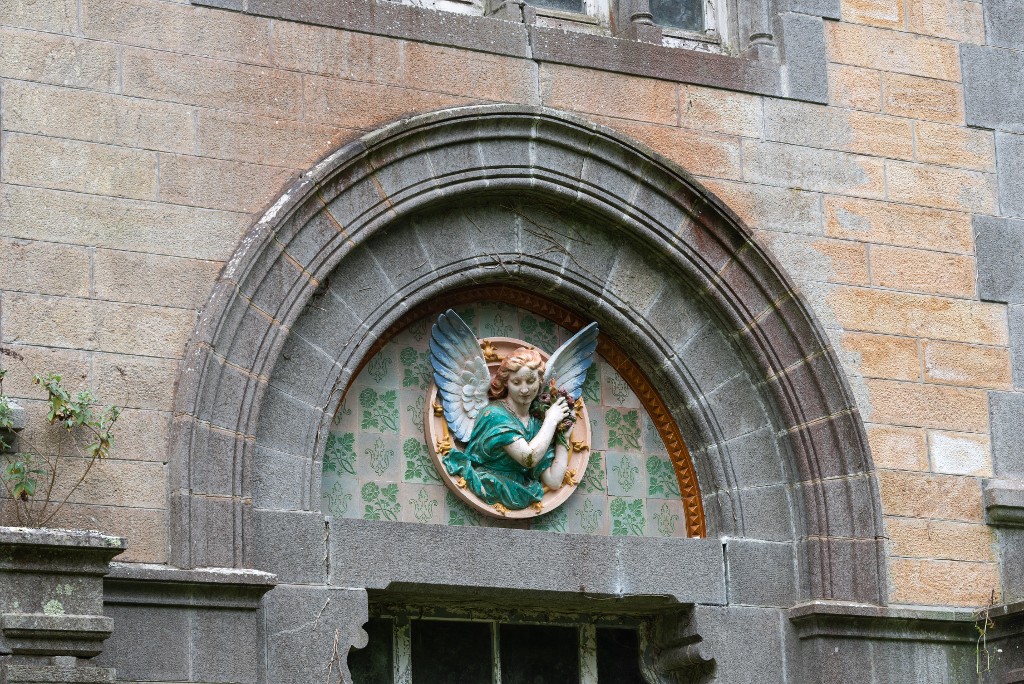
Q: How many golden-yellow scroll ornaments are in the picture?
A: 9